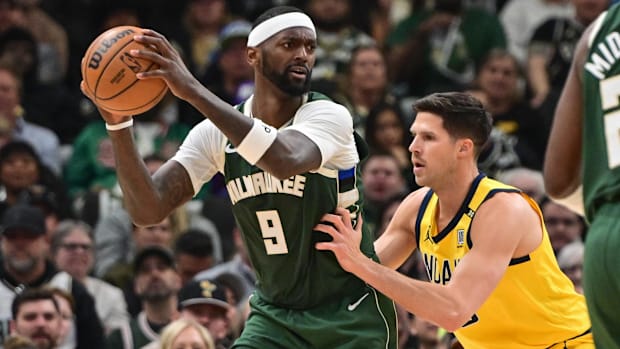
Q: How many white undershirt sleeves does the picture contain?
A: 2